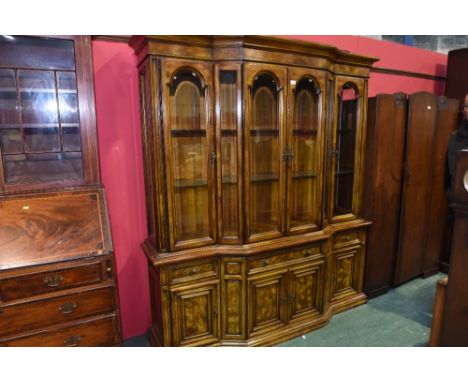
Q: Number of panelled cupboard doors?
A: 4